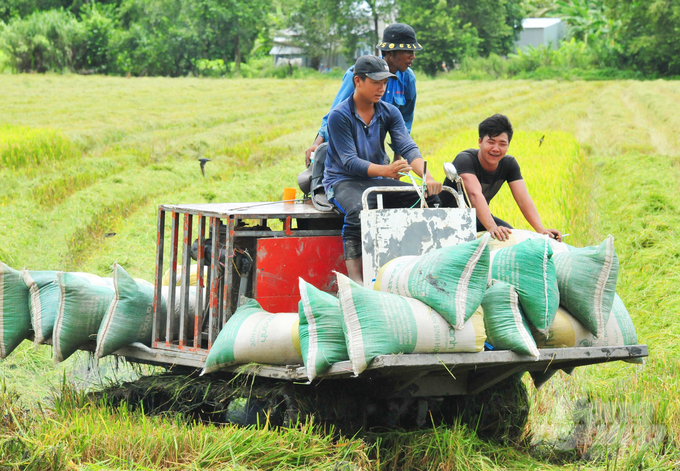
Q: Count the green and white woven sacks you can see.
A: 13